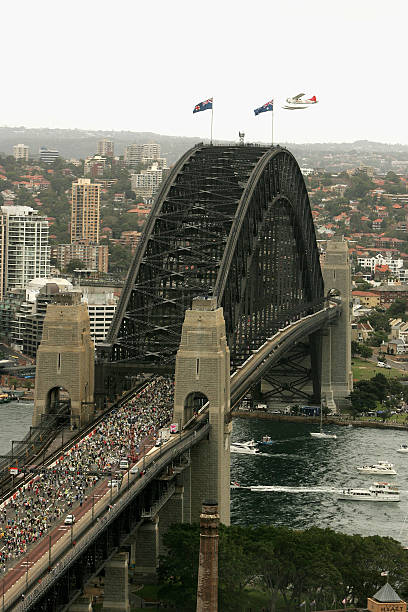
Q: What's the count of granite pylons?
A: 3